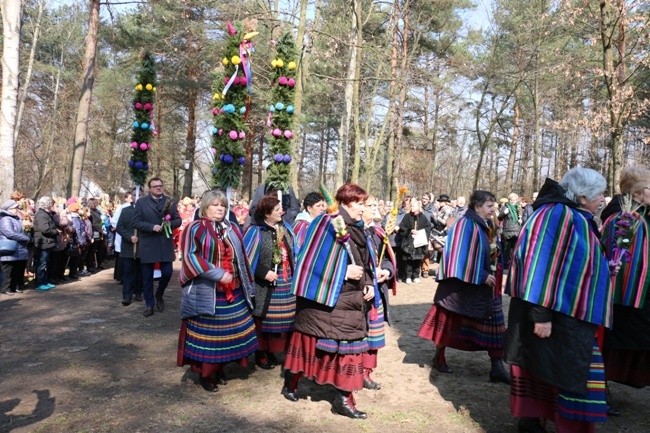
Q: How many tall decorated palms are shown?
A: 3